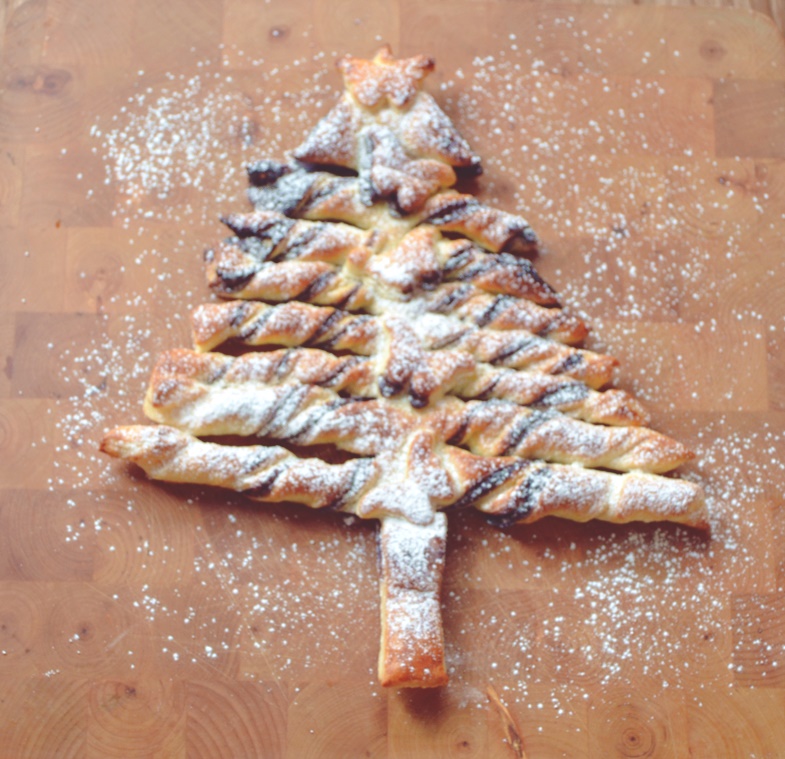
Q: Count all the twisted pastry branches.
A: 14